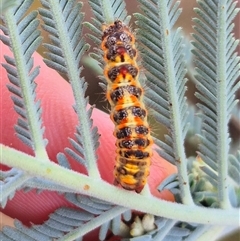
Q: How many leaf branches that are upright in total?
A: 5